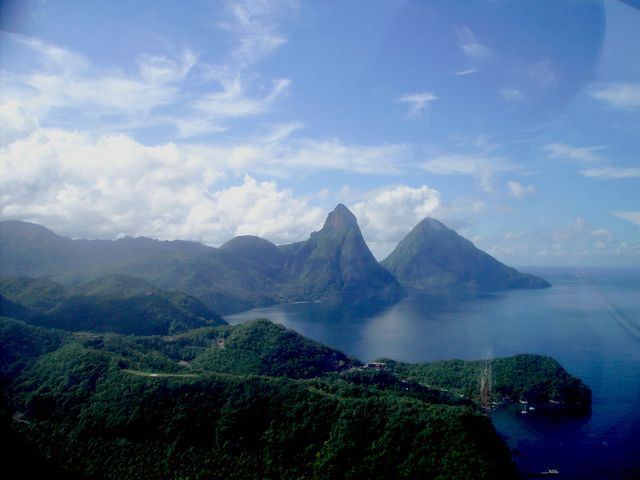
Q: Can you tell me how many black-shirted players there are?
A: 0